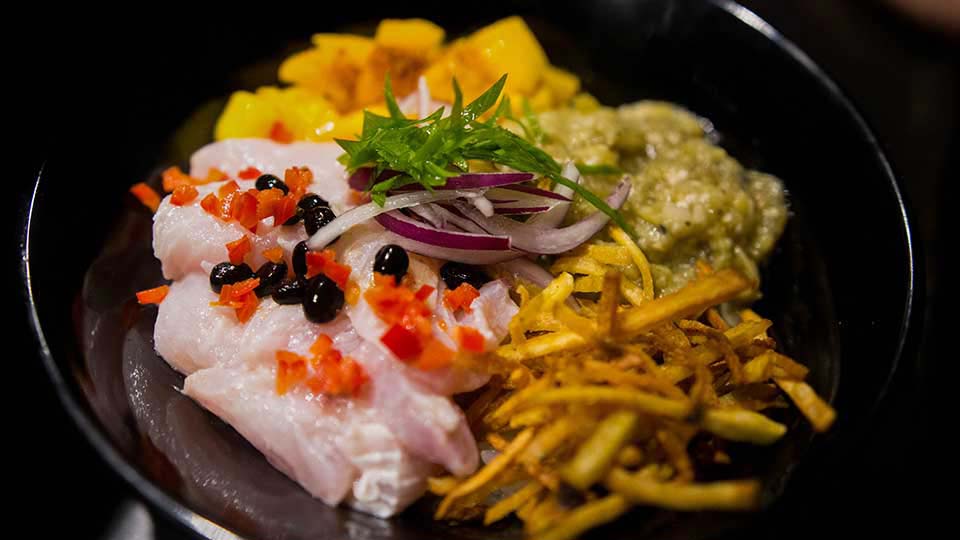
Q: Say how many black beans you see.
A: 11